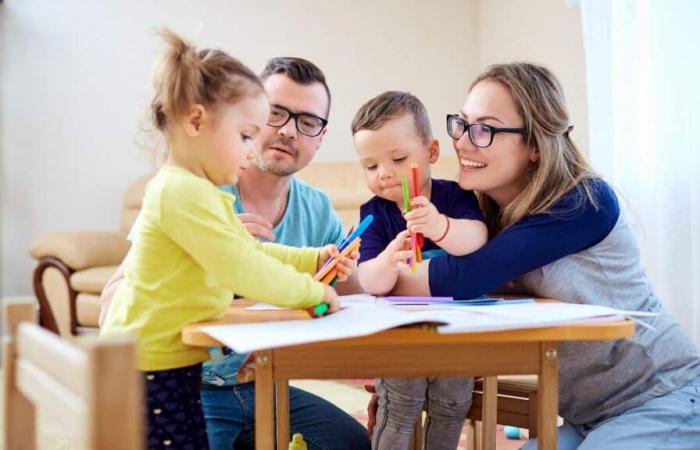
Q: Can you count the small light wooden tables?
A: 1